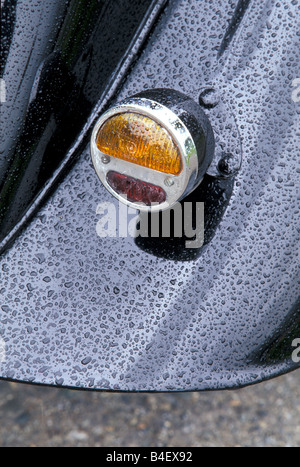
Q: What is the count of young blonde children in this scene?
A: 0